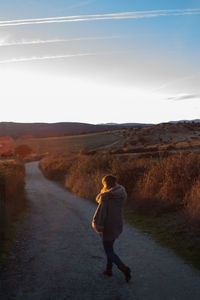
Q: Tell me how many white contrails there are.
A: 4